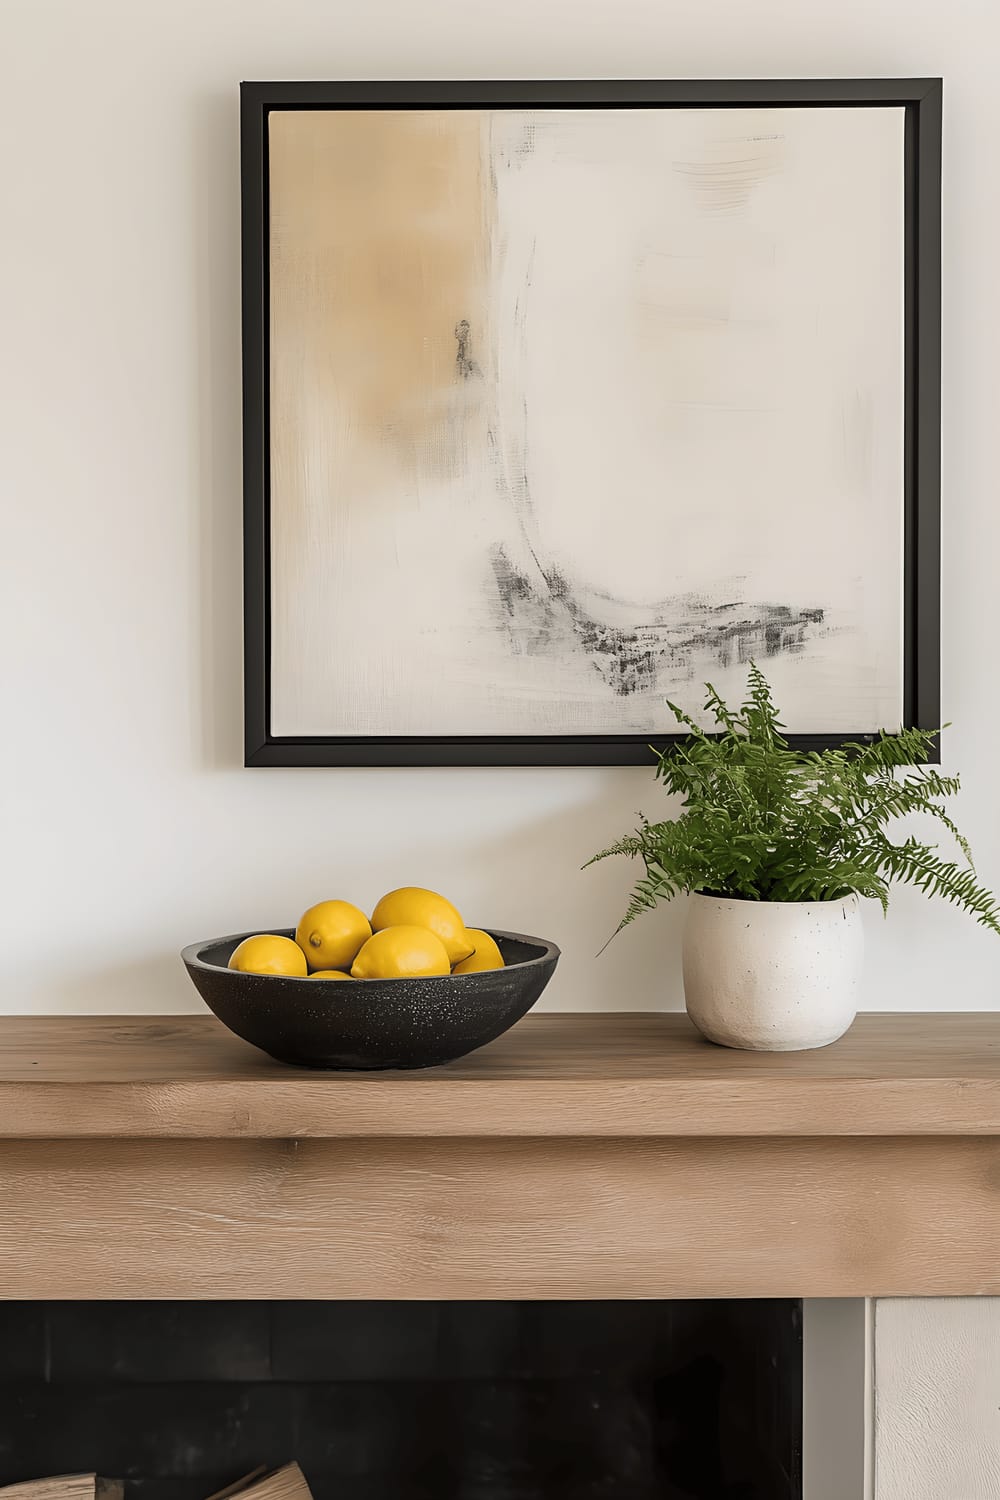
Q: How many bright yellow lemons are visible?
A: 6